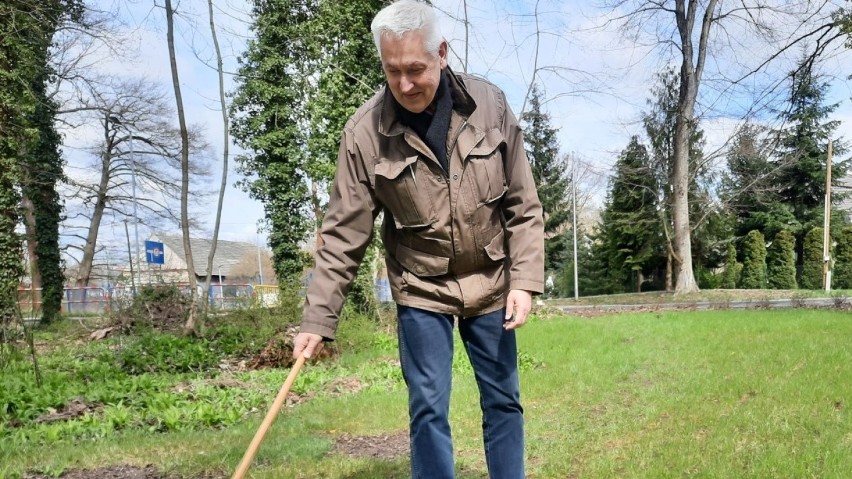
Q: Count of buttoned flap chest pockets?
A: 2